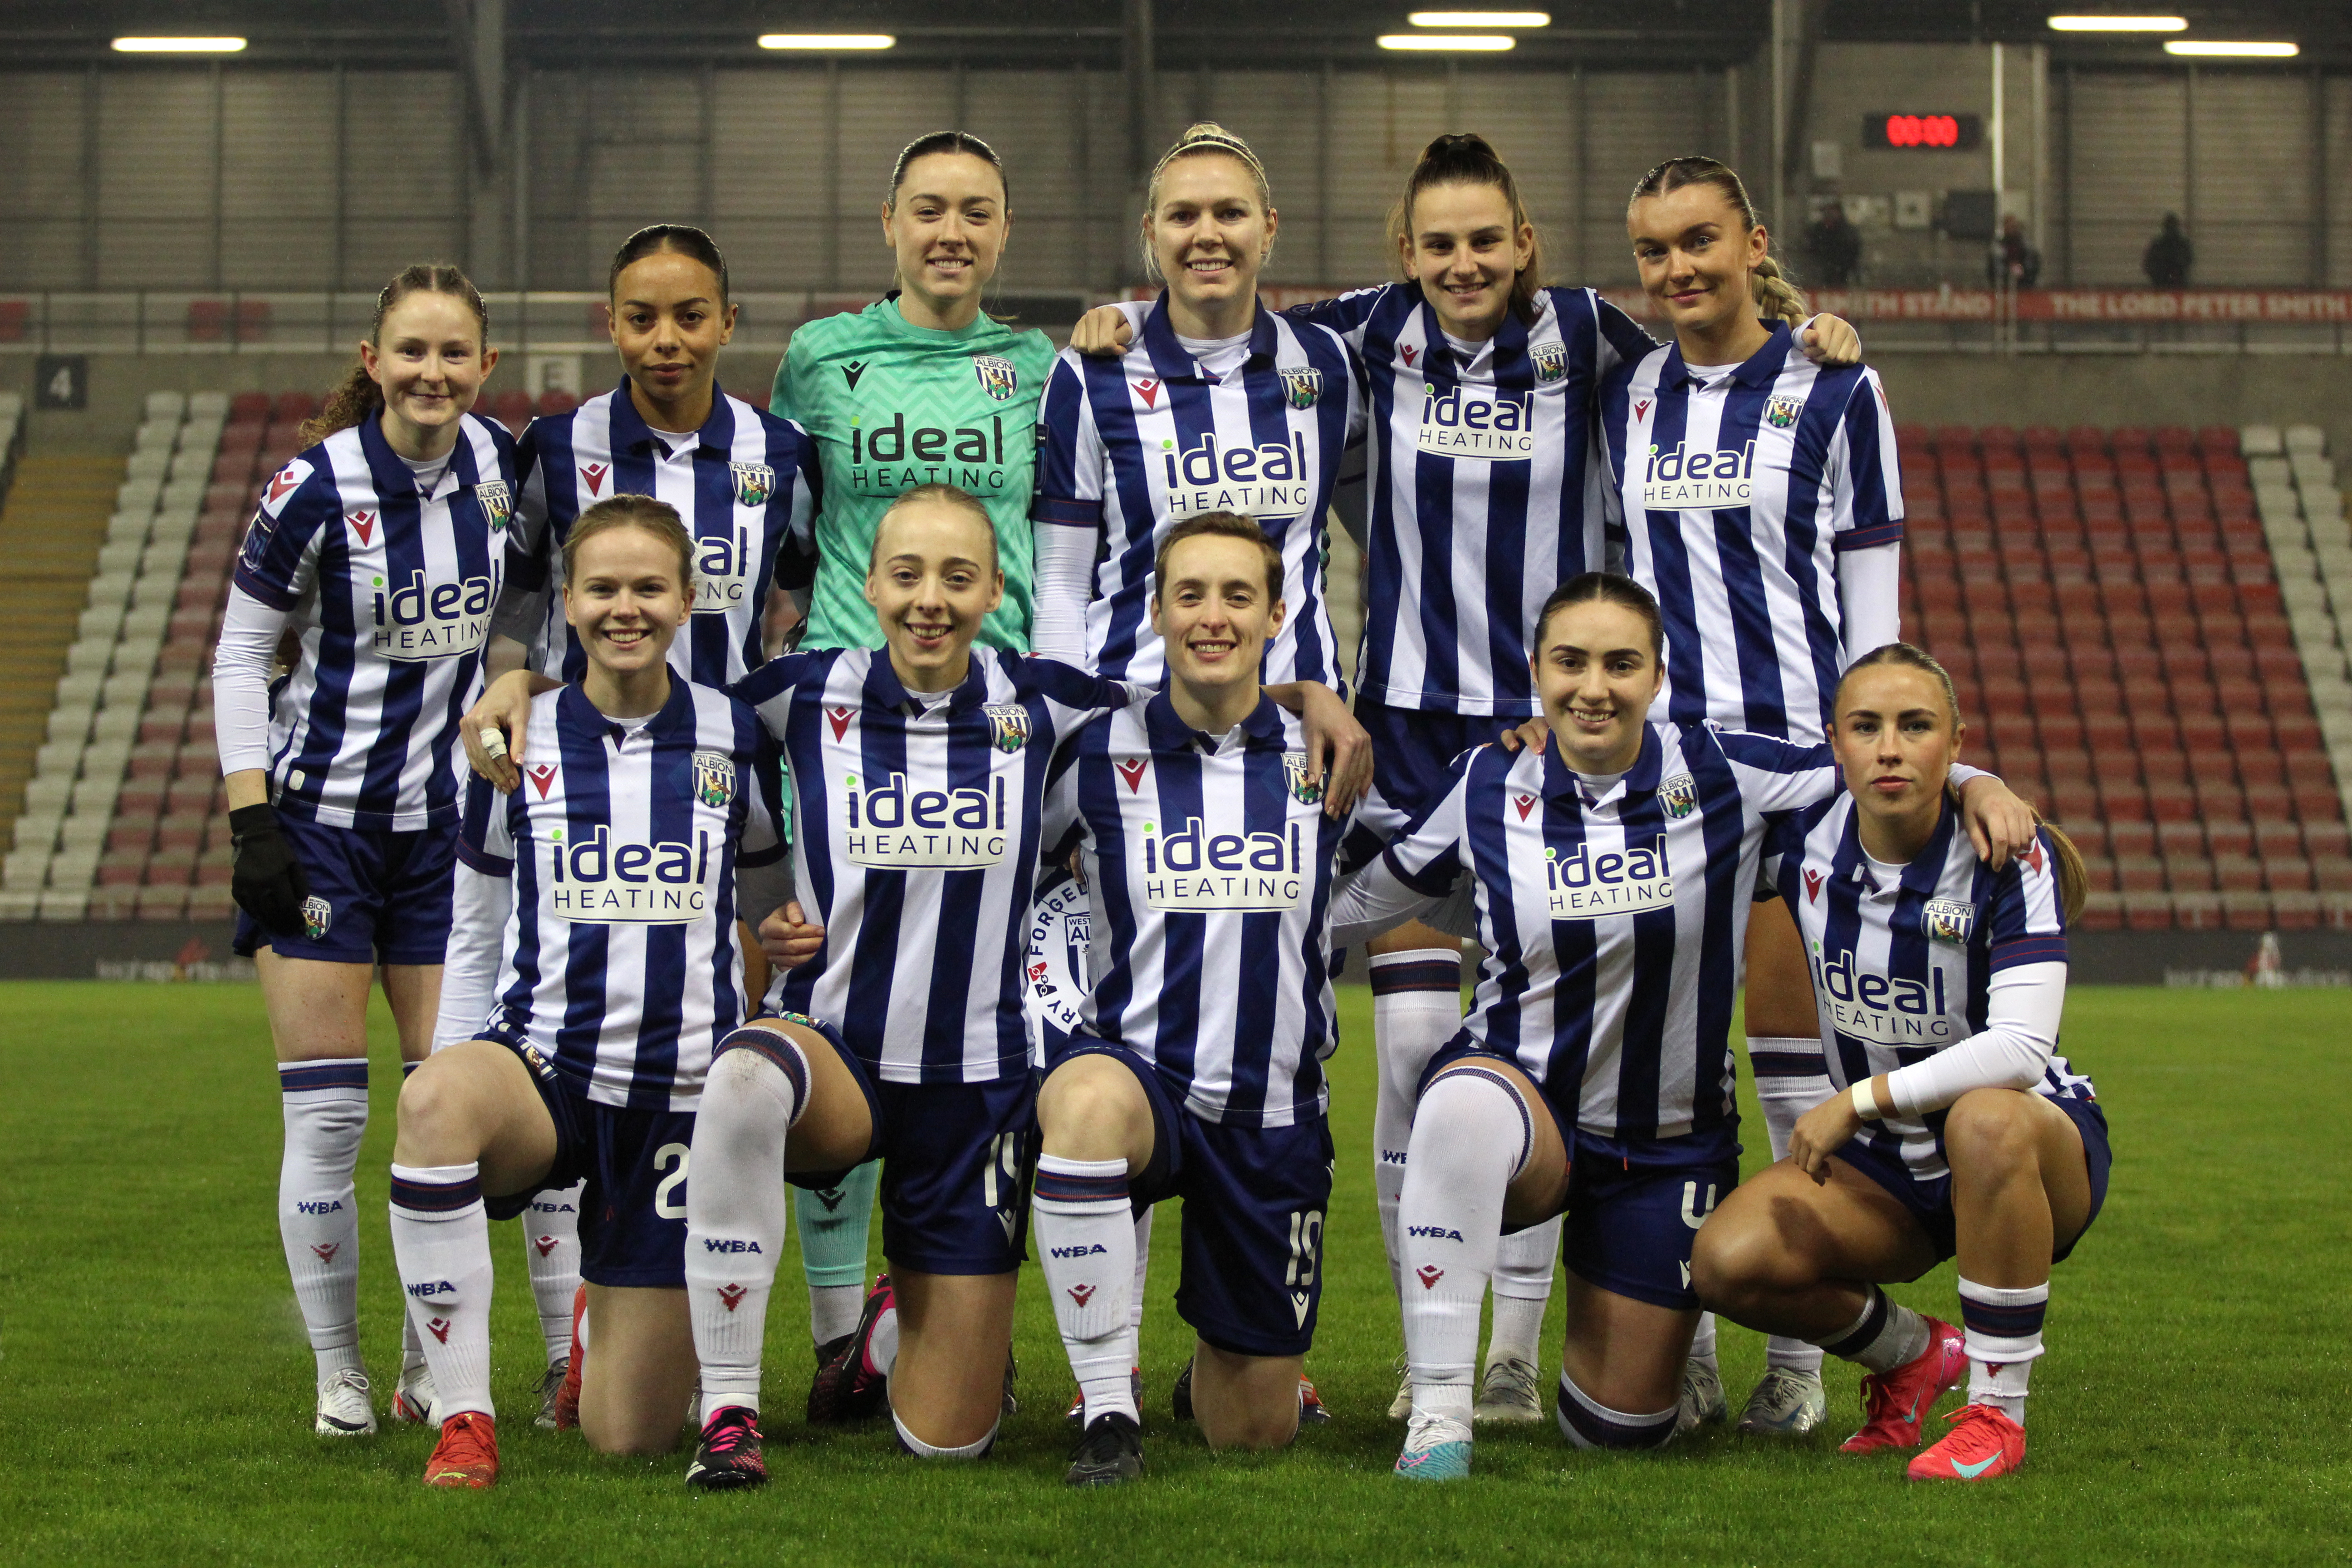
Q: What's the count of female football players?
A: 11